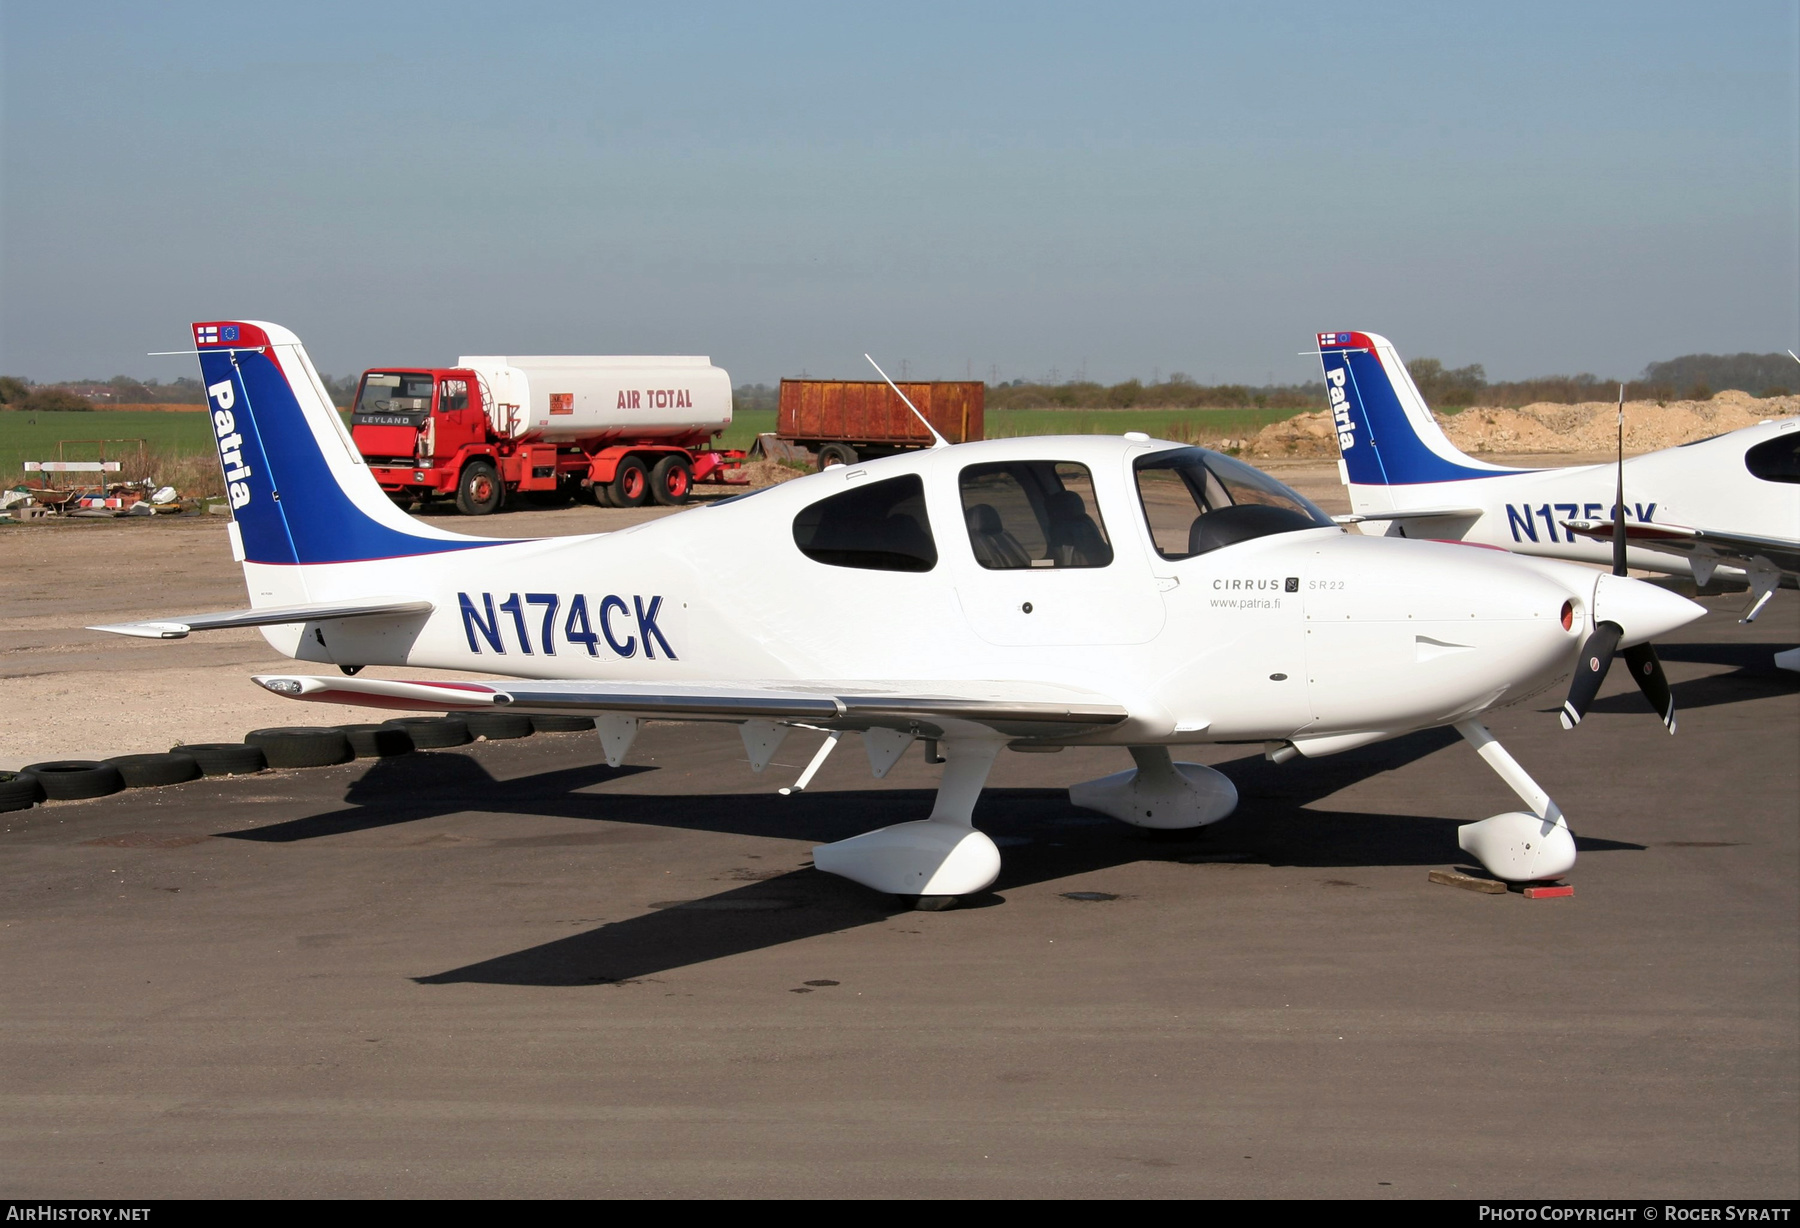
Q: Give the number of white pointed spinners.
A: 1